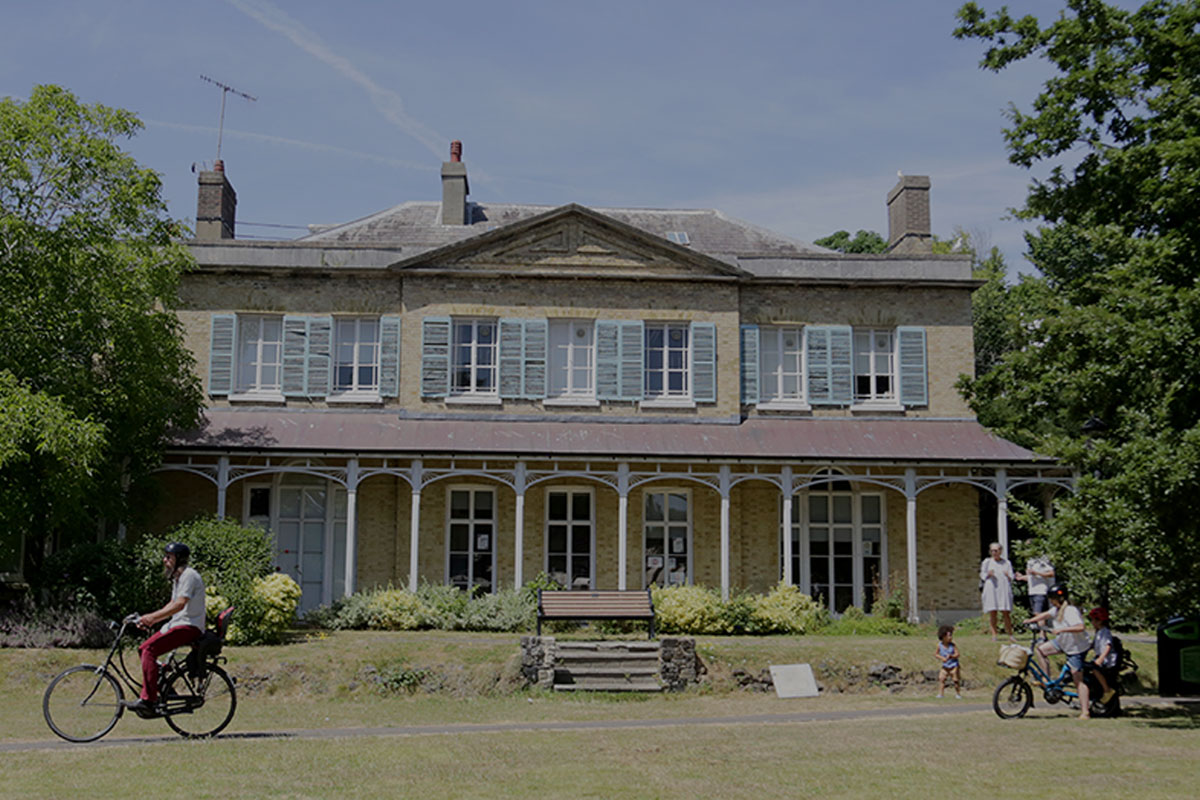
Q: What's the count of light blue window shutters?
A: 14